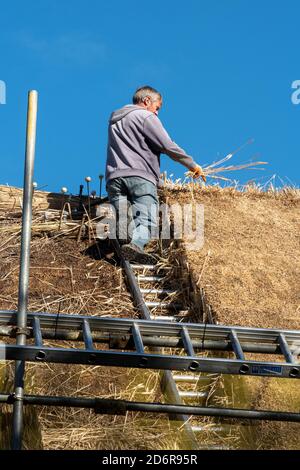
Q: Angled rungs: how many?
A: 6